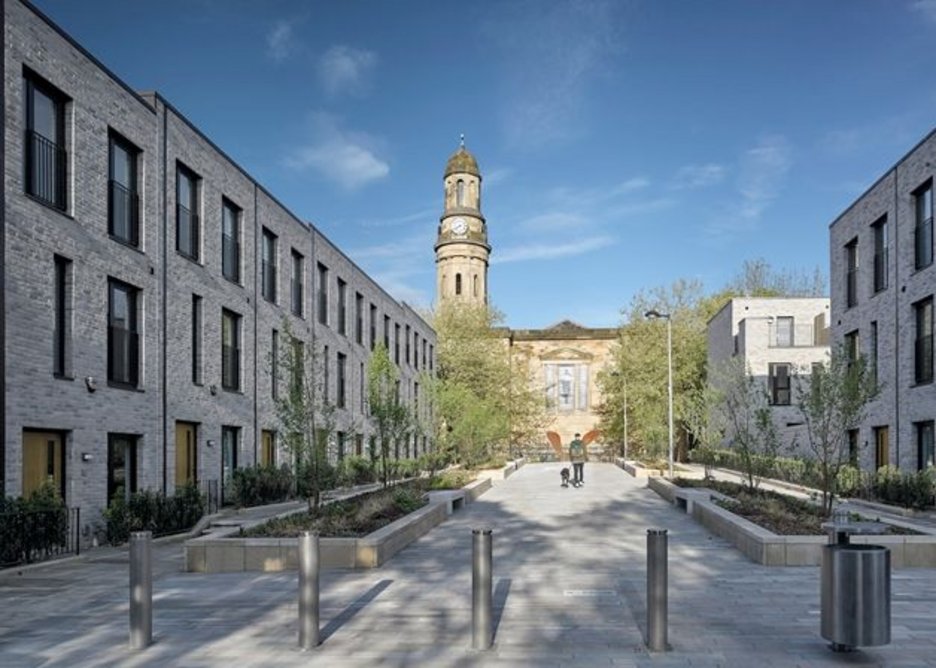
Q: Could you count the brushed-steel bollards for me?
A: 4